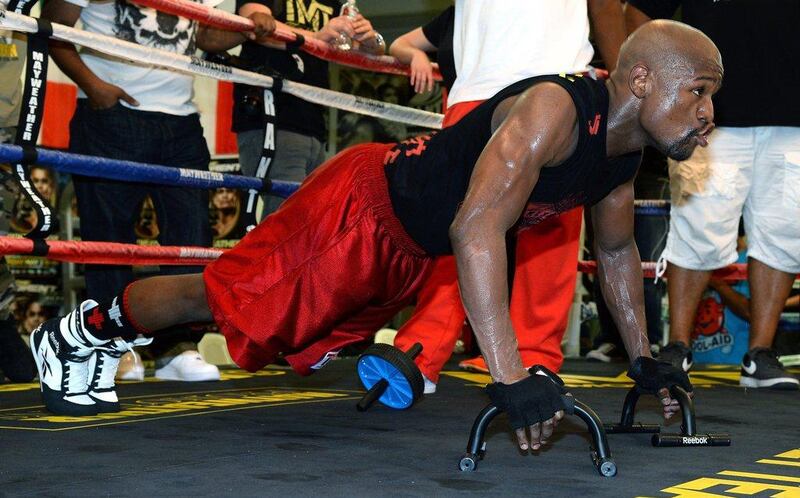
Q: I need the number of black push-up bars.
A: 2